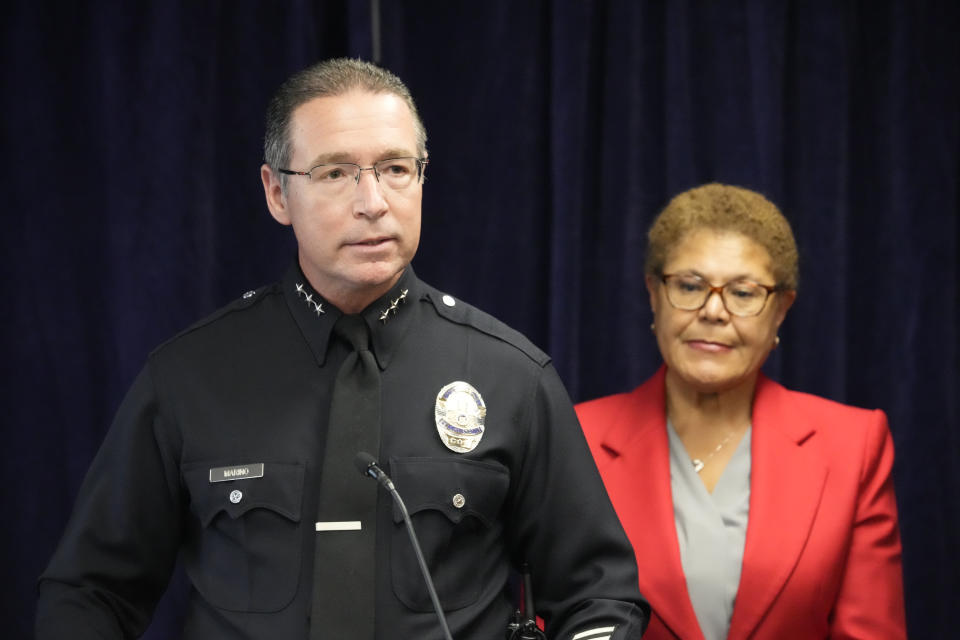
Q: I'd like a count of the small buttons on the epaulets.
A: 2